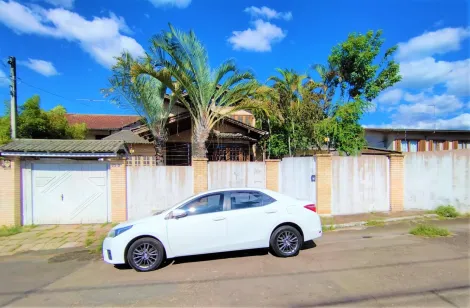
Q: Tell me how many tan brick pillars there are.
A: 6